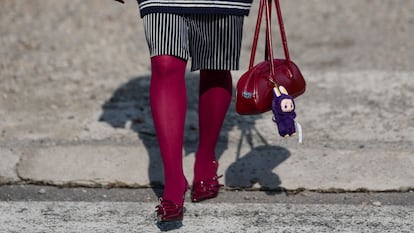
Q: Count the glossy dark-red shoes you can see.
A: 2